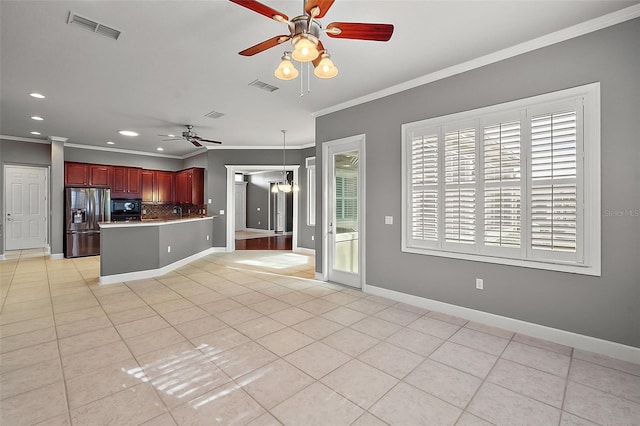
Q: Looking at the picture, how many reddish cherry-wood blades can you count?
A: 5